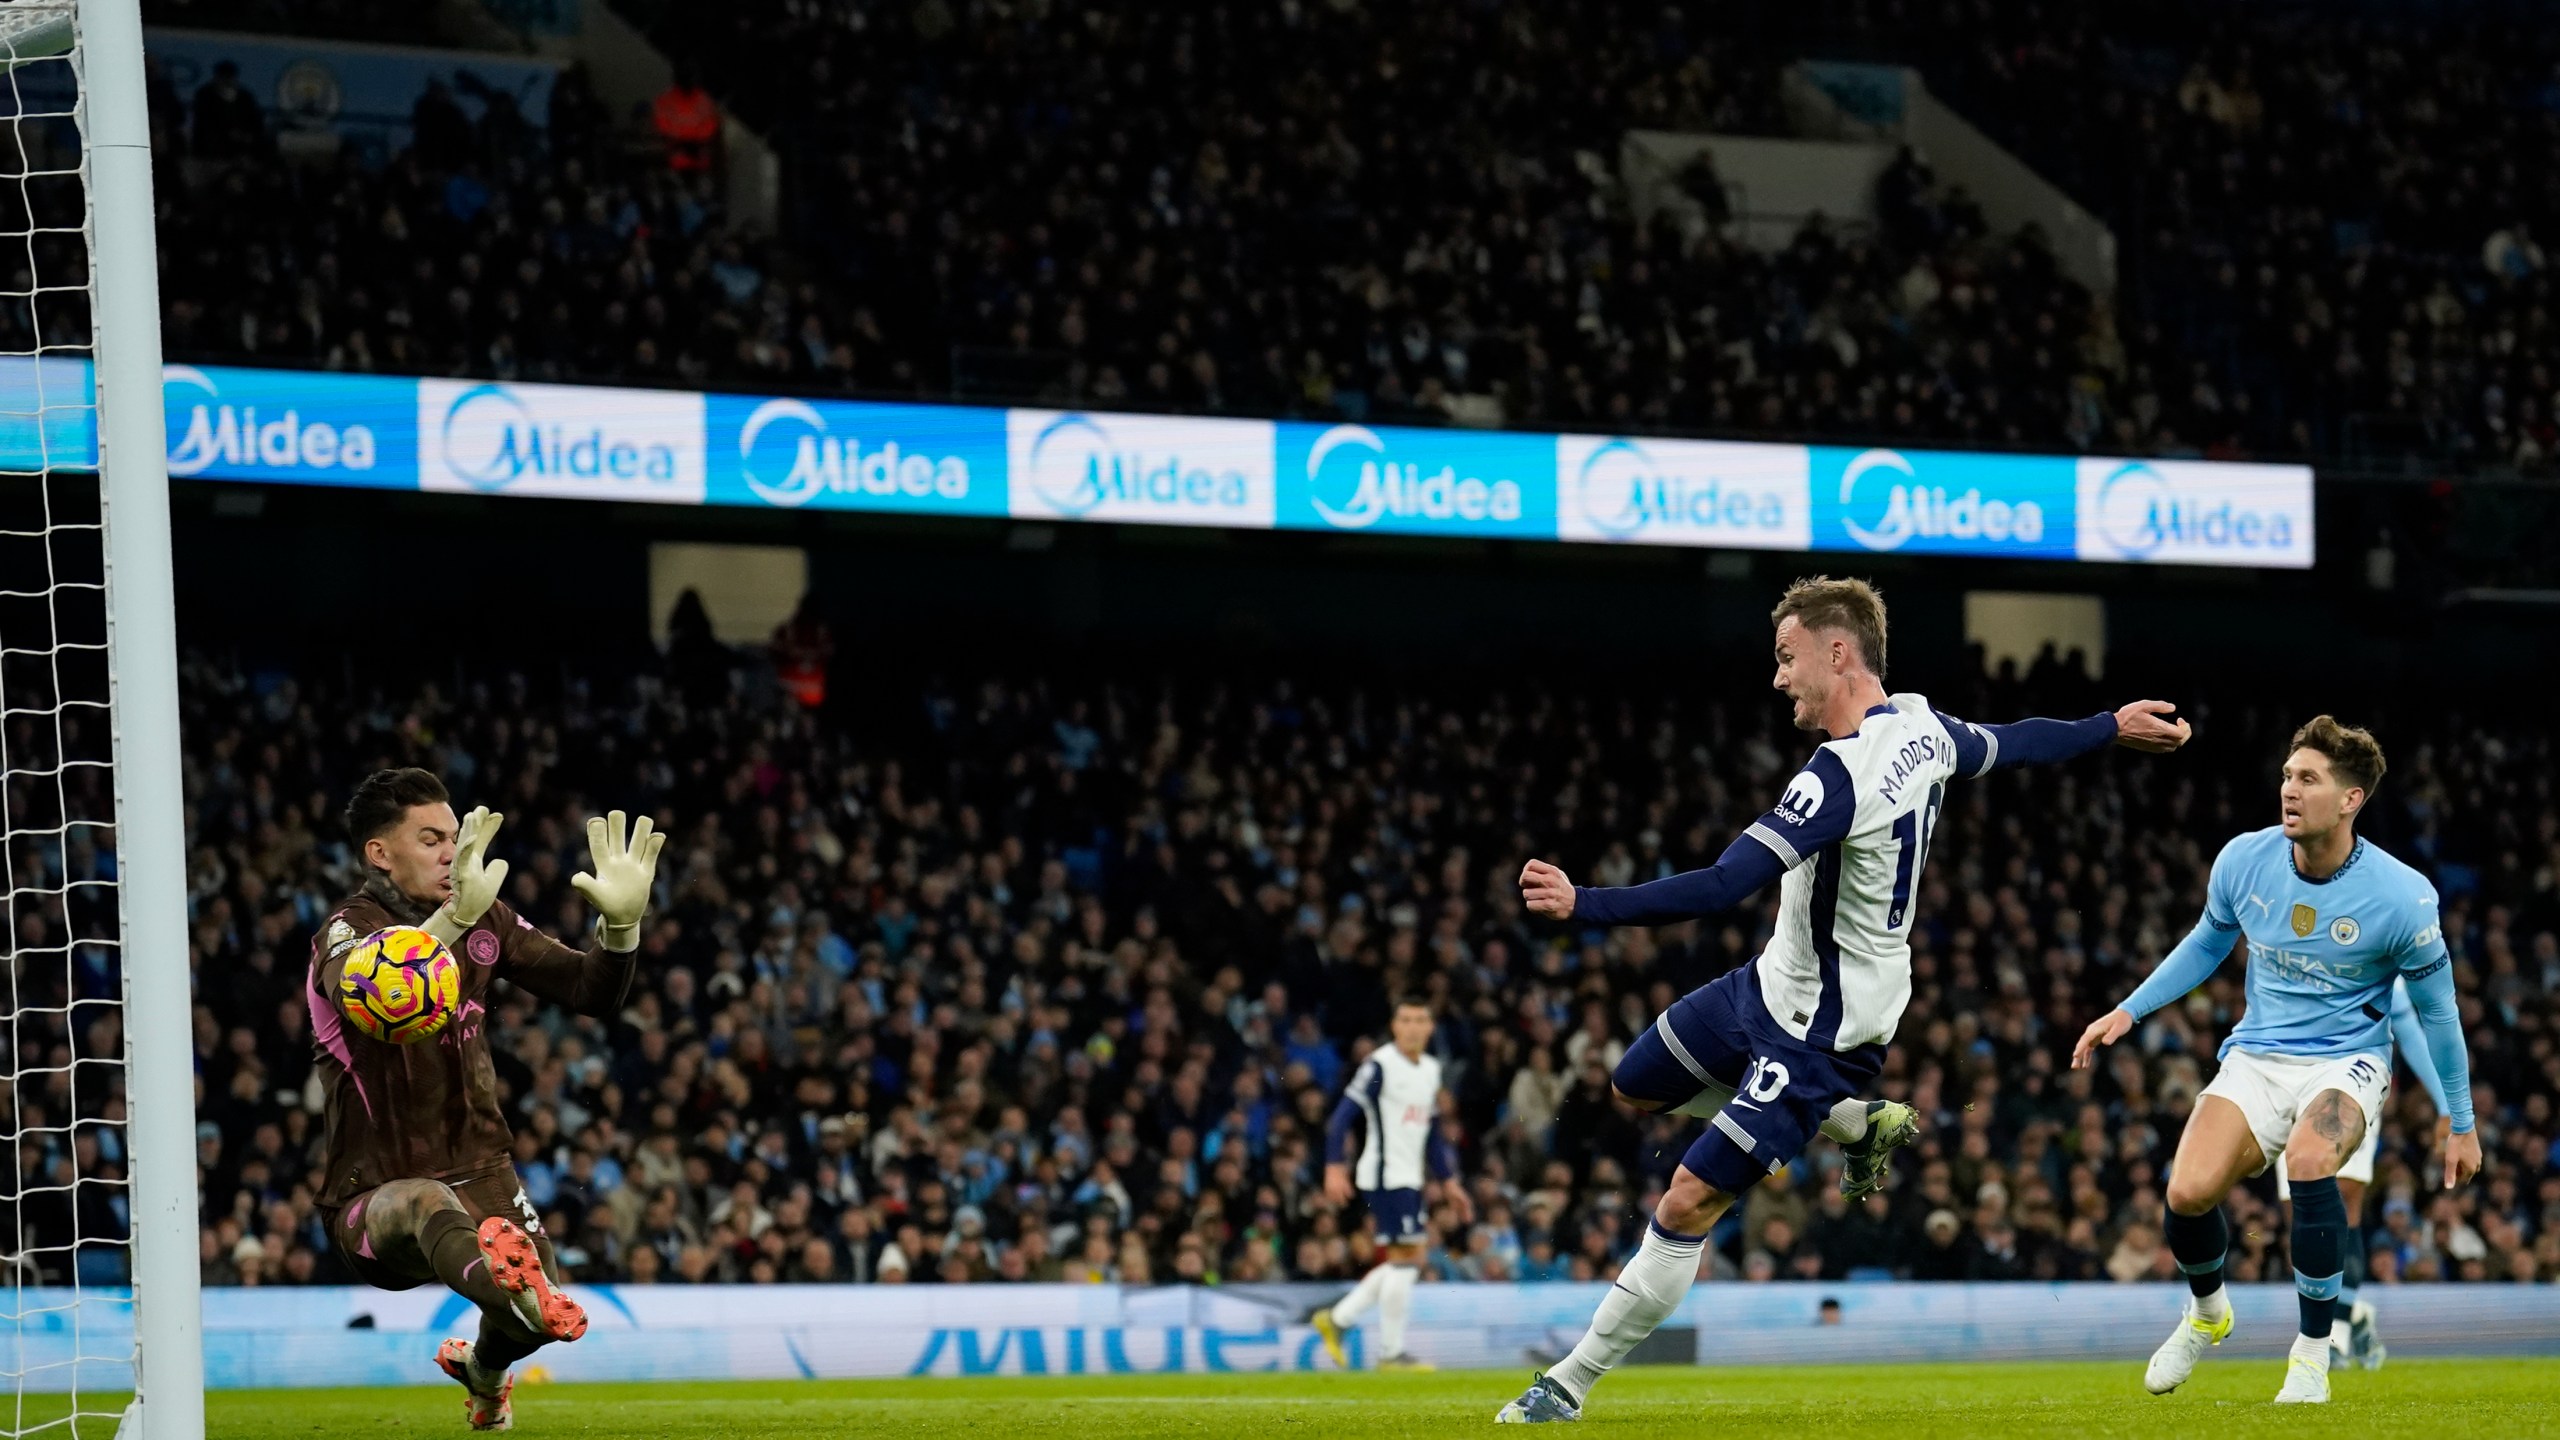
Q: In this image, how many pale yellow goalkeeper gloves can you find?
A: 2